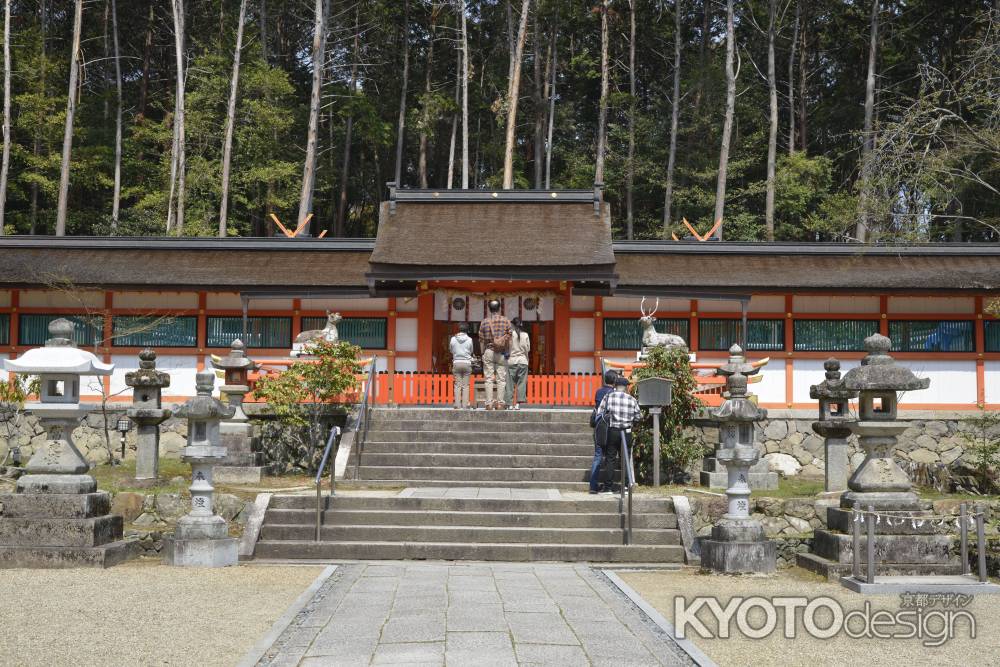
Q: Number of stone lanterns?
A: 8